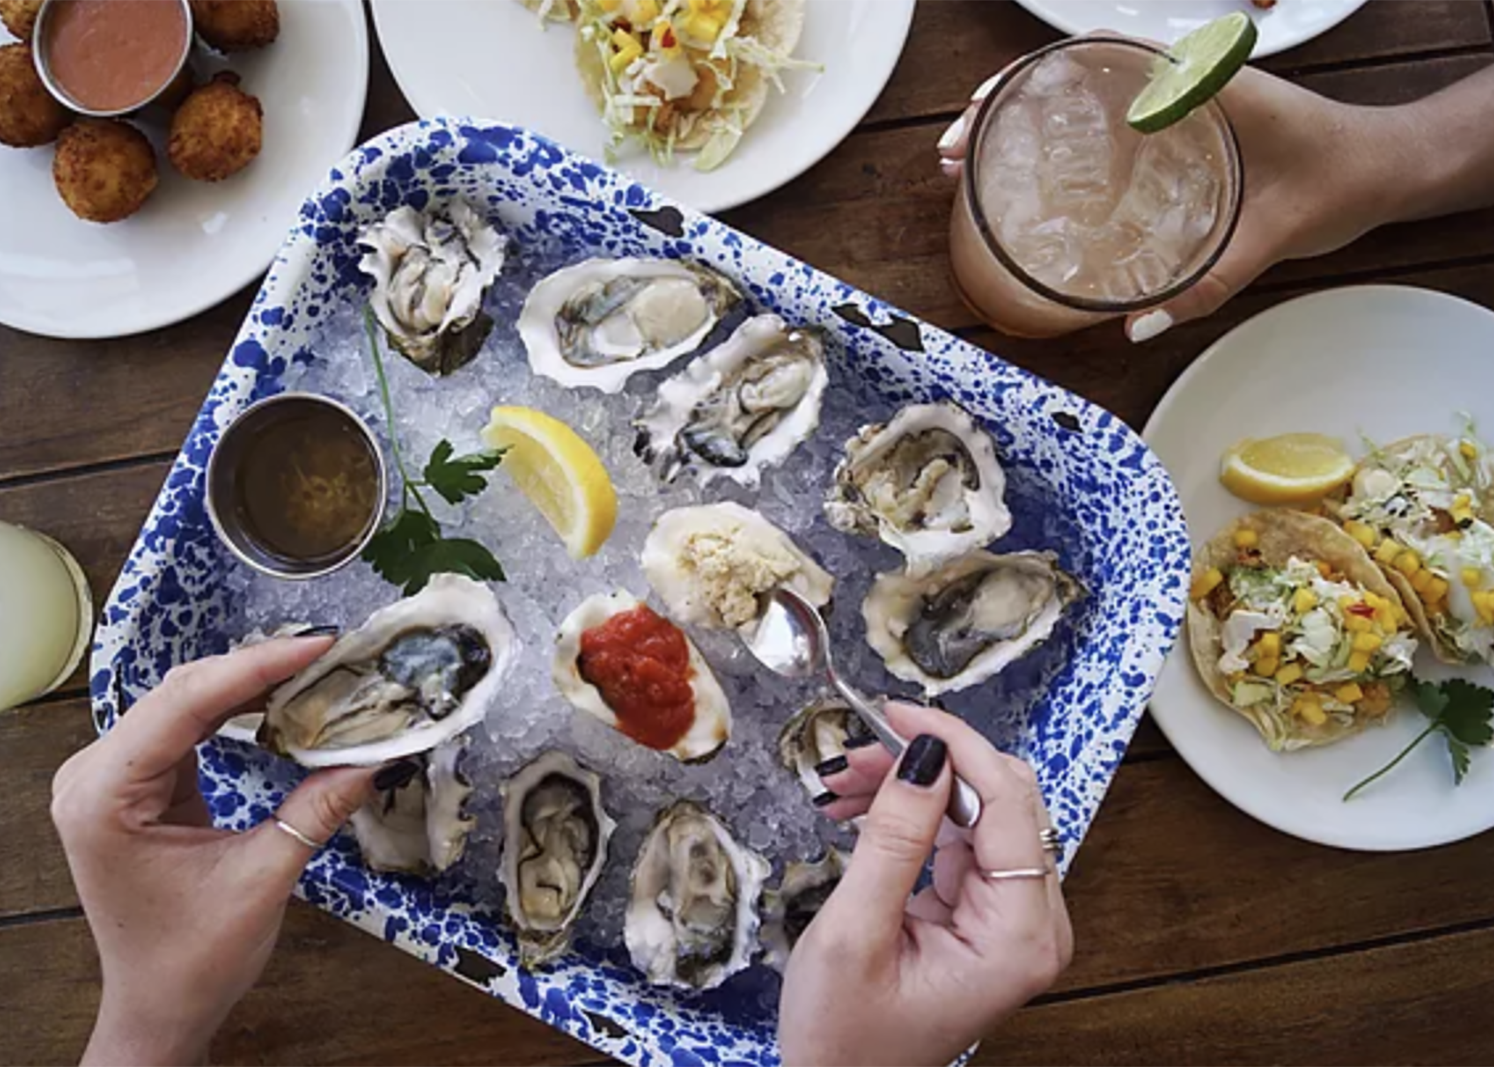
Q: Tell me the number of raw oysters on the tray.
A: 12